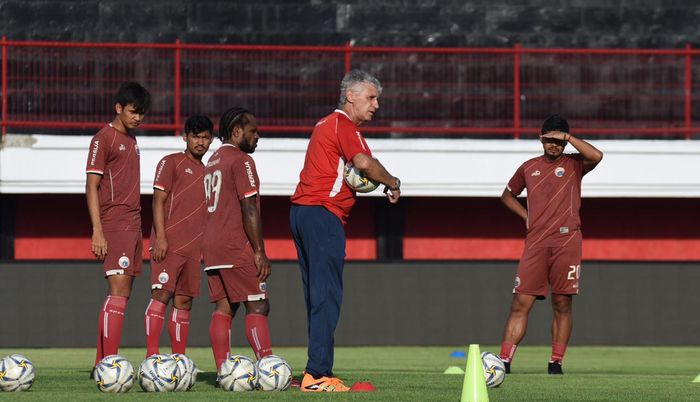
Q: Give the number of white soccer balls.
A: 8